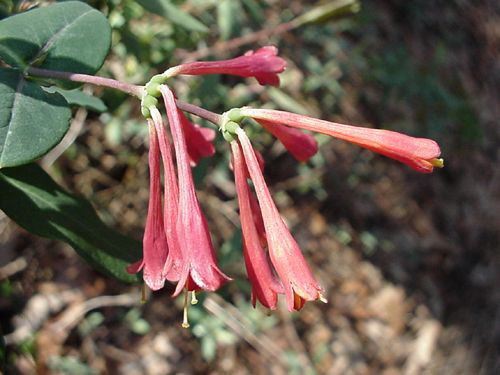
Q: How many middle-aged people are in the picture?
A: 0